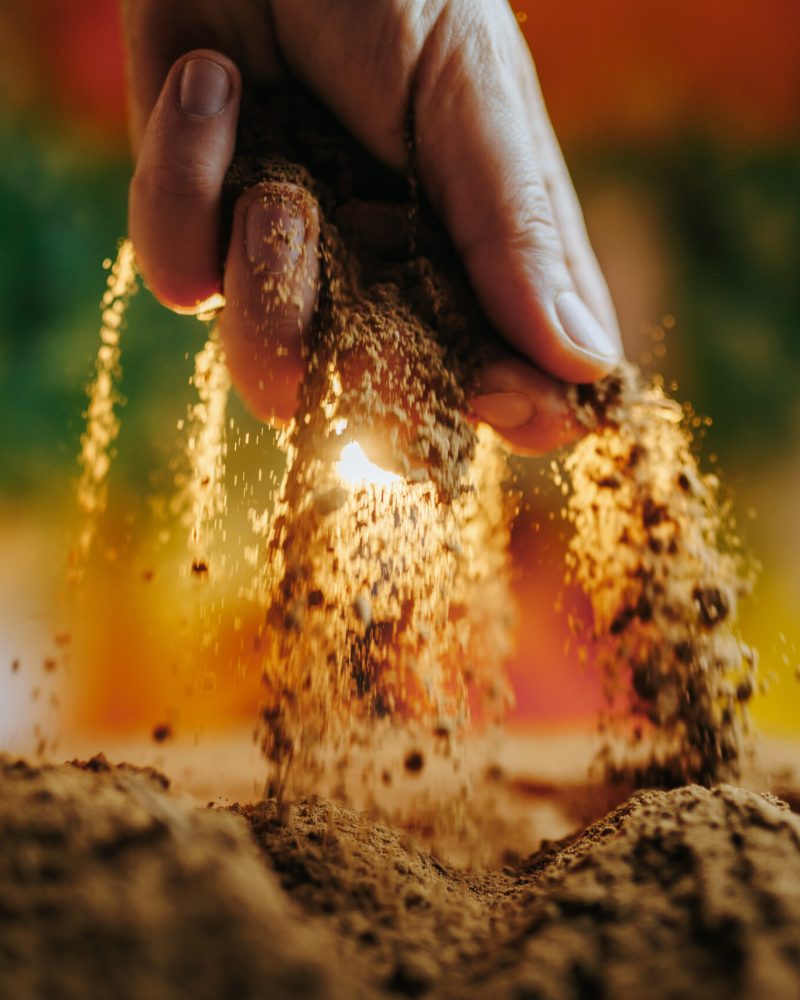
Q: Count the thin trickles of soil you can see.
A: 2